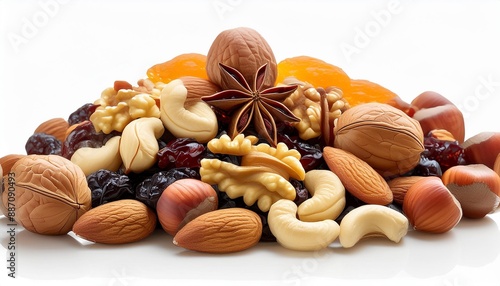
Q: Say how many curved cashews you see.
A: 6